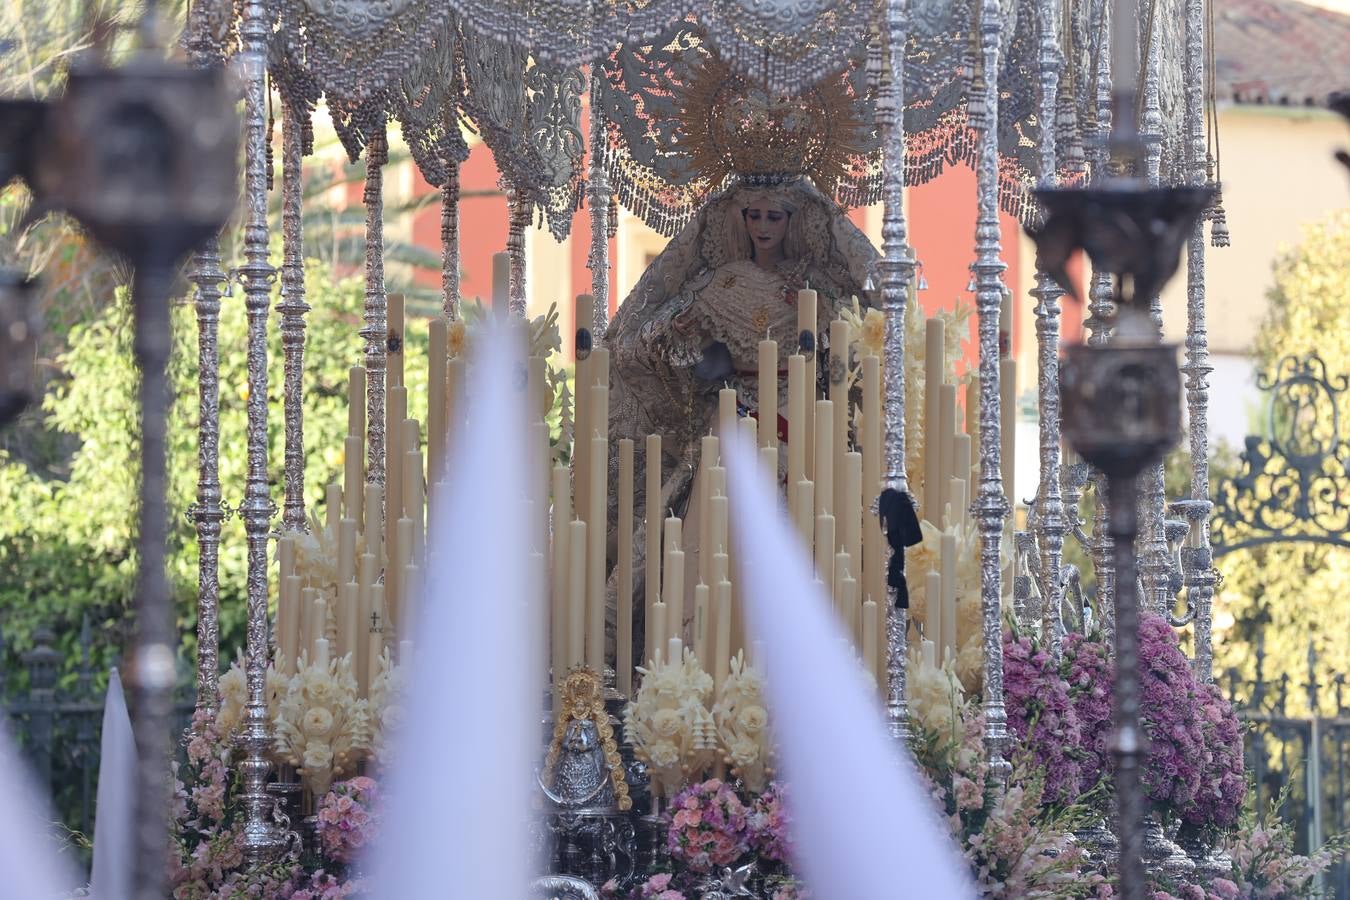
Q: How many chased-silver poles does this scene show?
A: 13